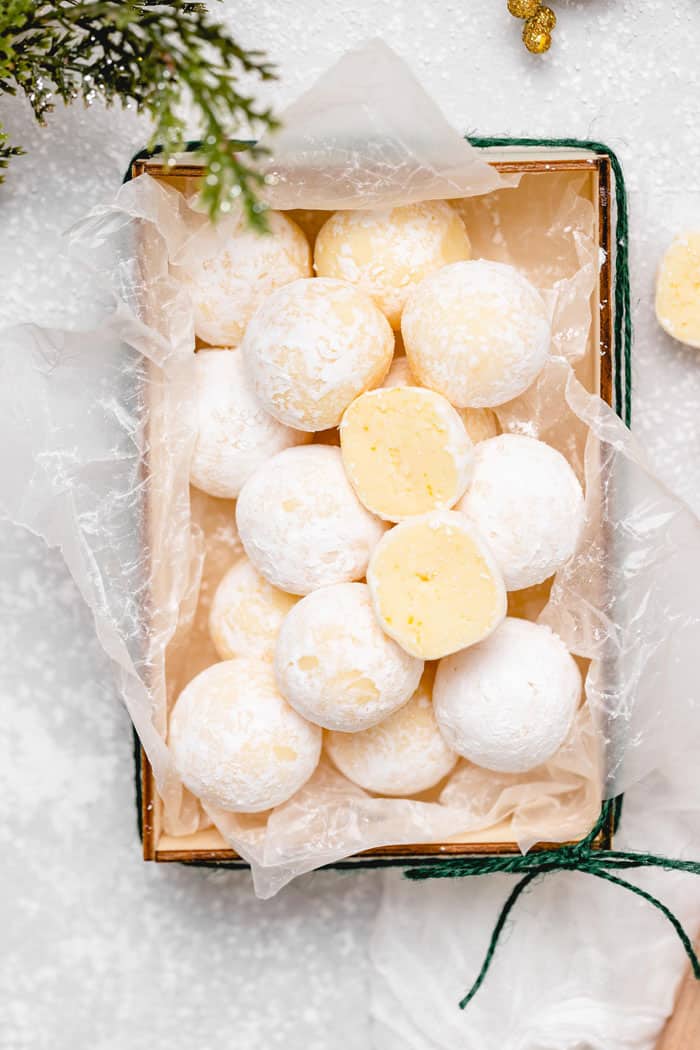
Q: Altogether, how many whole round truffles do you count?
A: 13